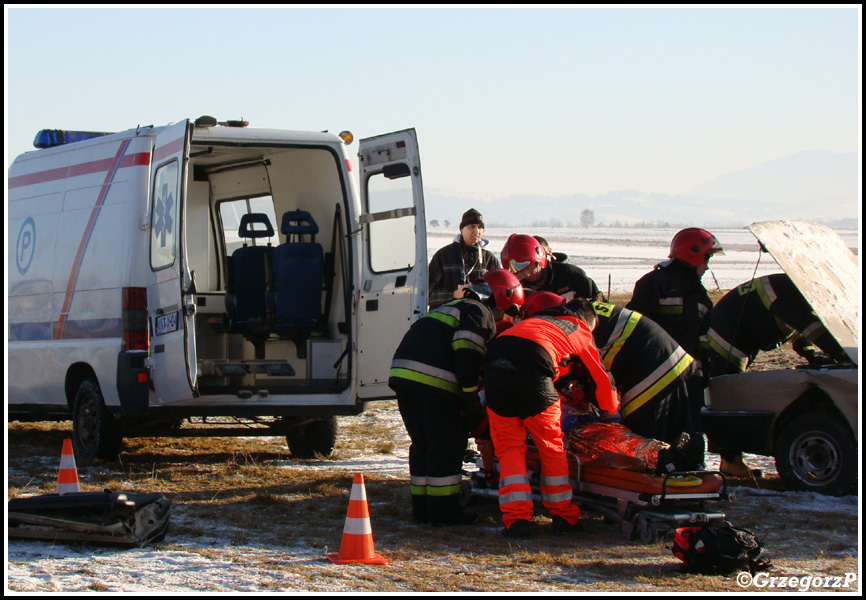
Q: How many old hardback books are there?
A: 0